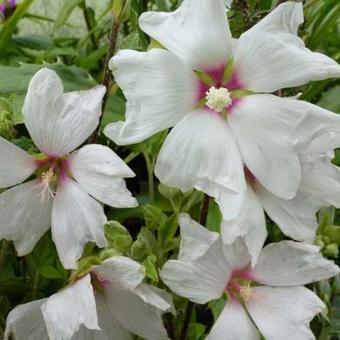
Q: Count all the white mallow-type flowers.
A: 5